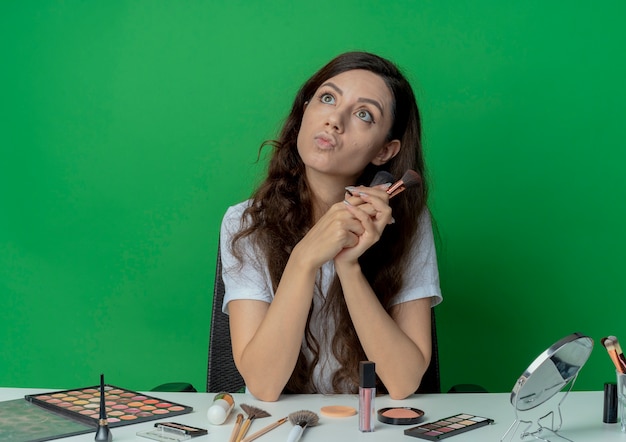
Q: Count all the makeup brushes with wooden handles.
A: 3